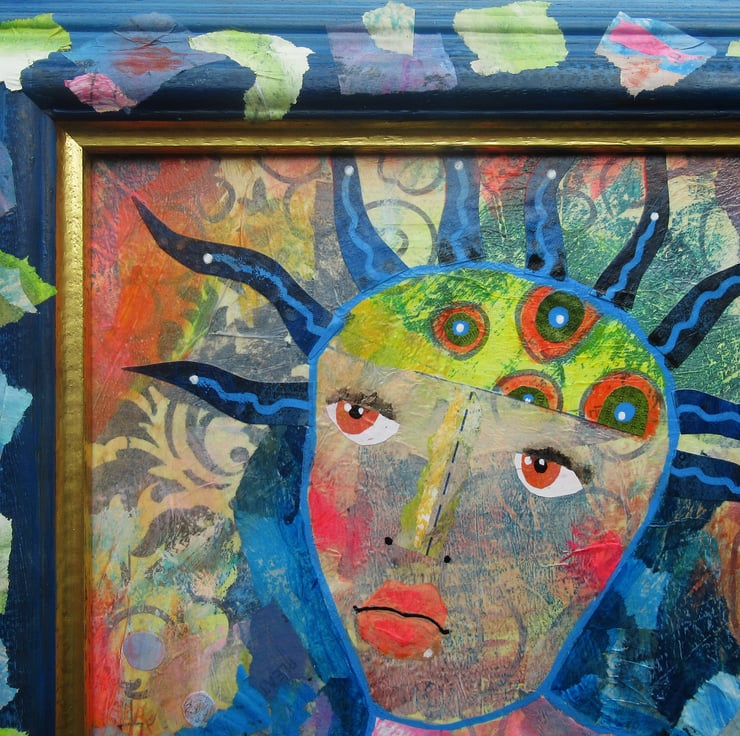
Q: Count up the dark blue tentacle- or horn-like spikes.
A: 9